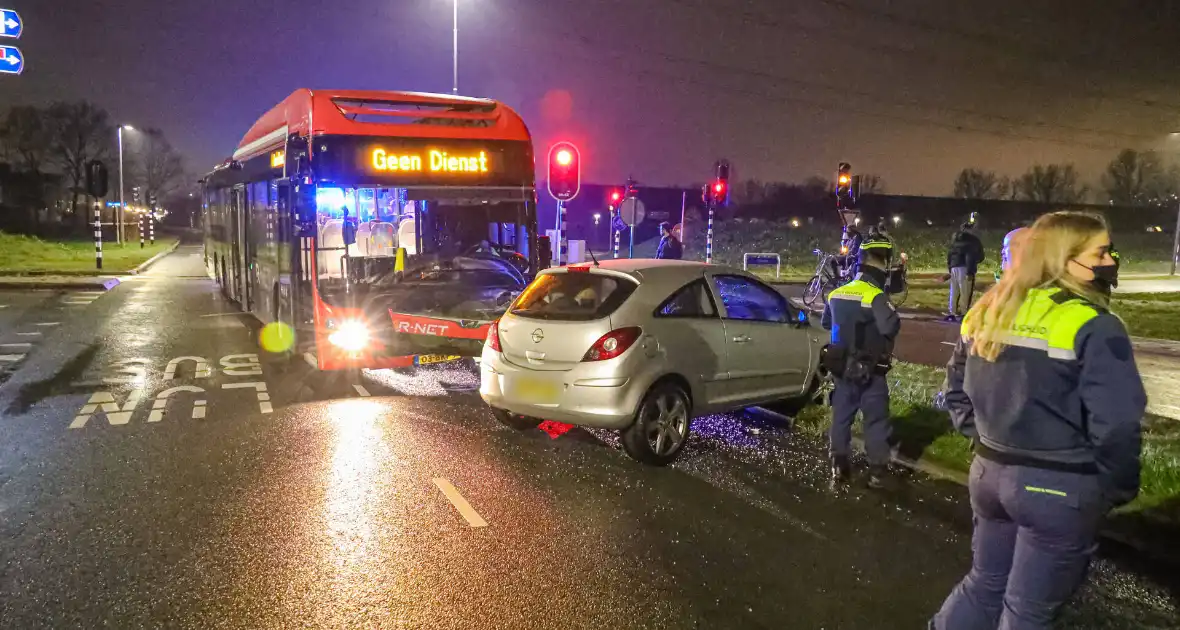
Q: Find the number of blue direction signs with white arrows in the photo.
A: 2